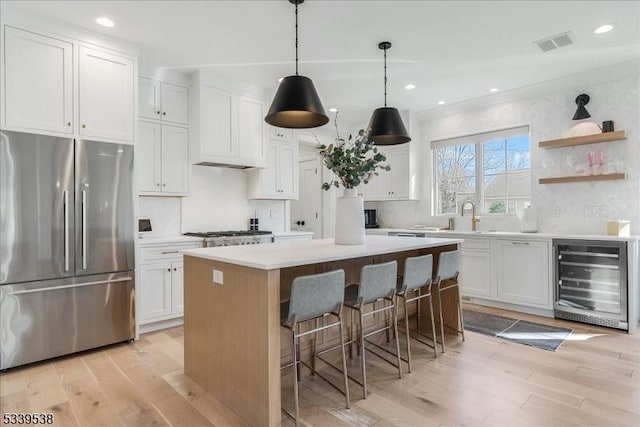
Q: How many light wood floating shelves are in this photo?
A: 2